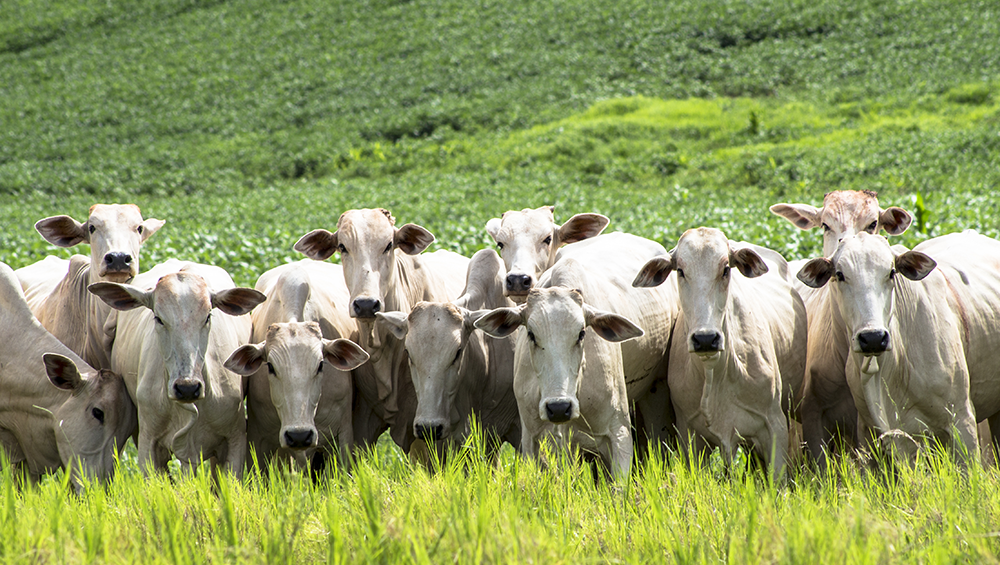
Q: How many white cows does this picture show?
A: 11